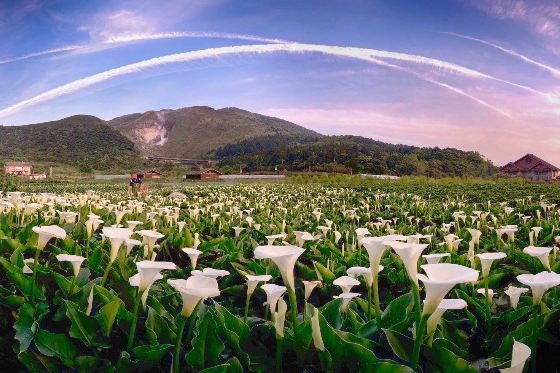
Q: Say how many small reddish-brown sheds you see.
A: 2